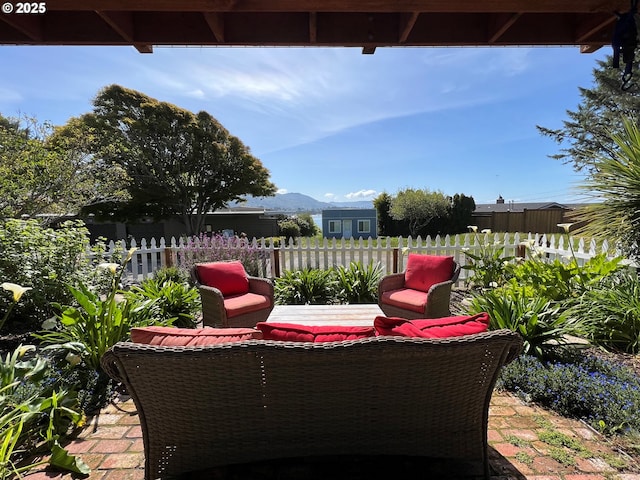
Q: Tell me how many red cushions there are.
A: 7